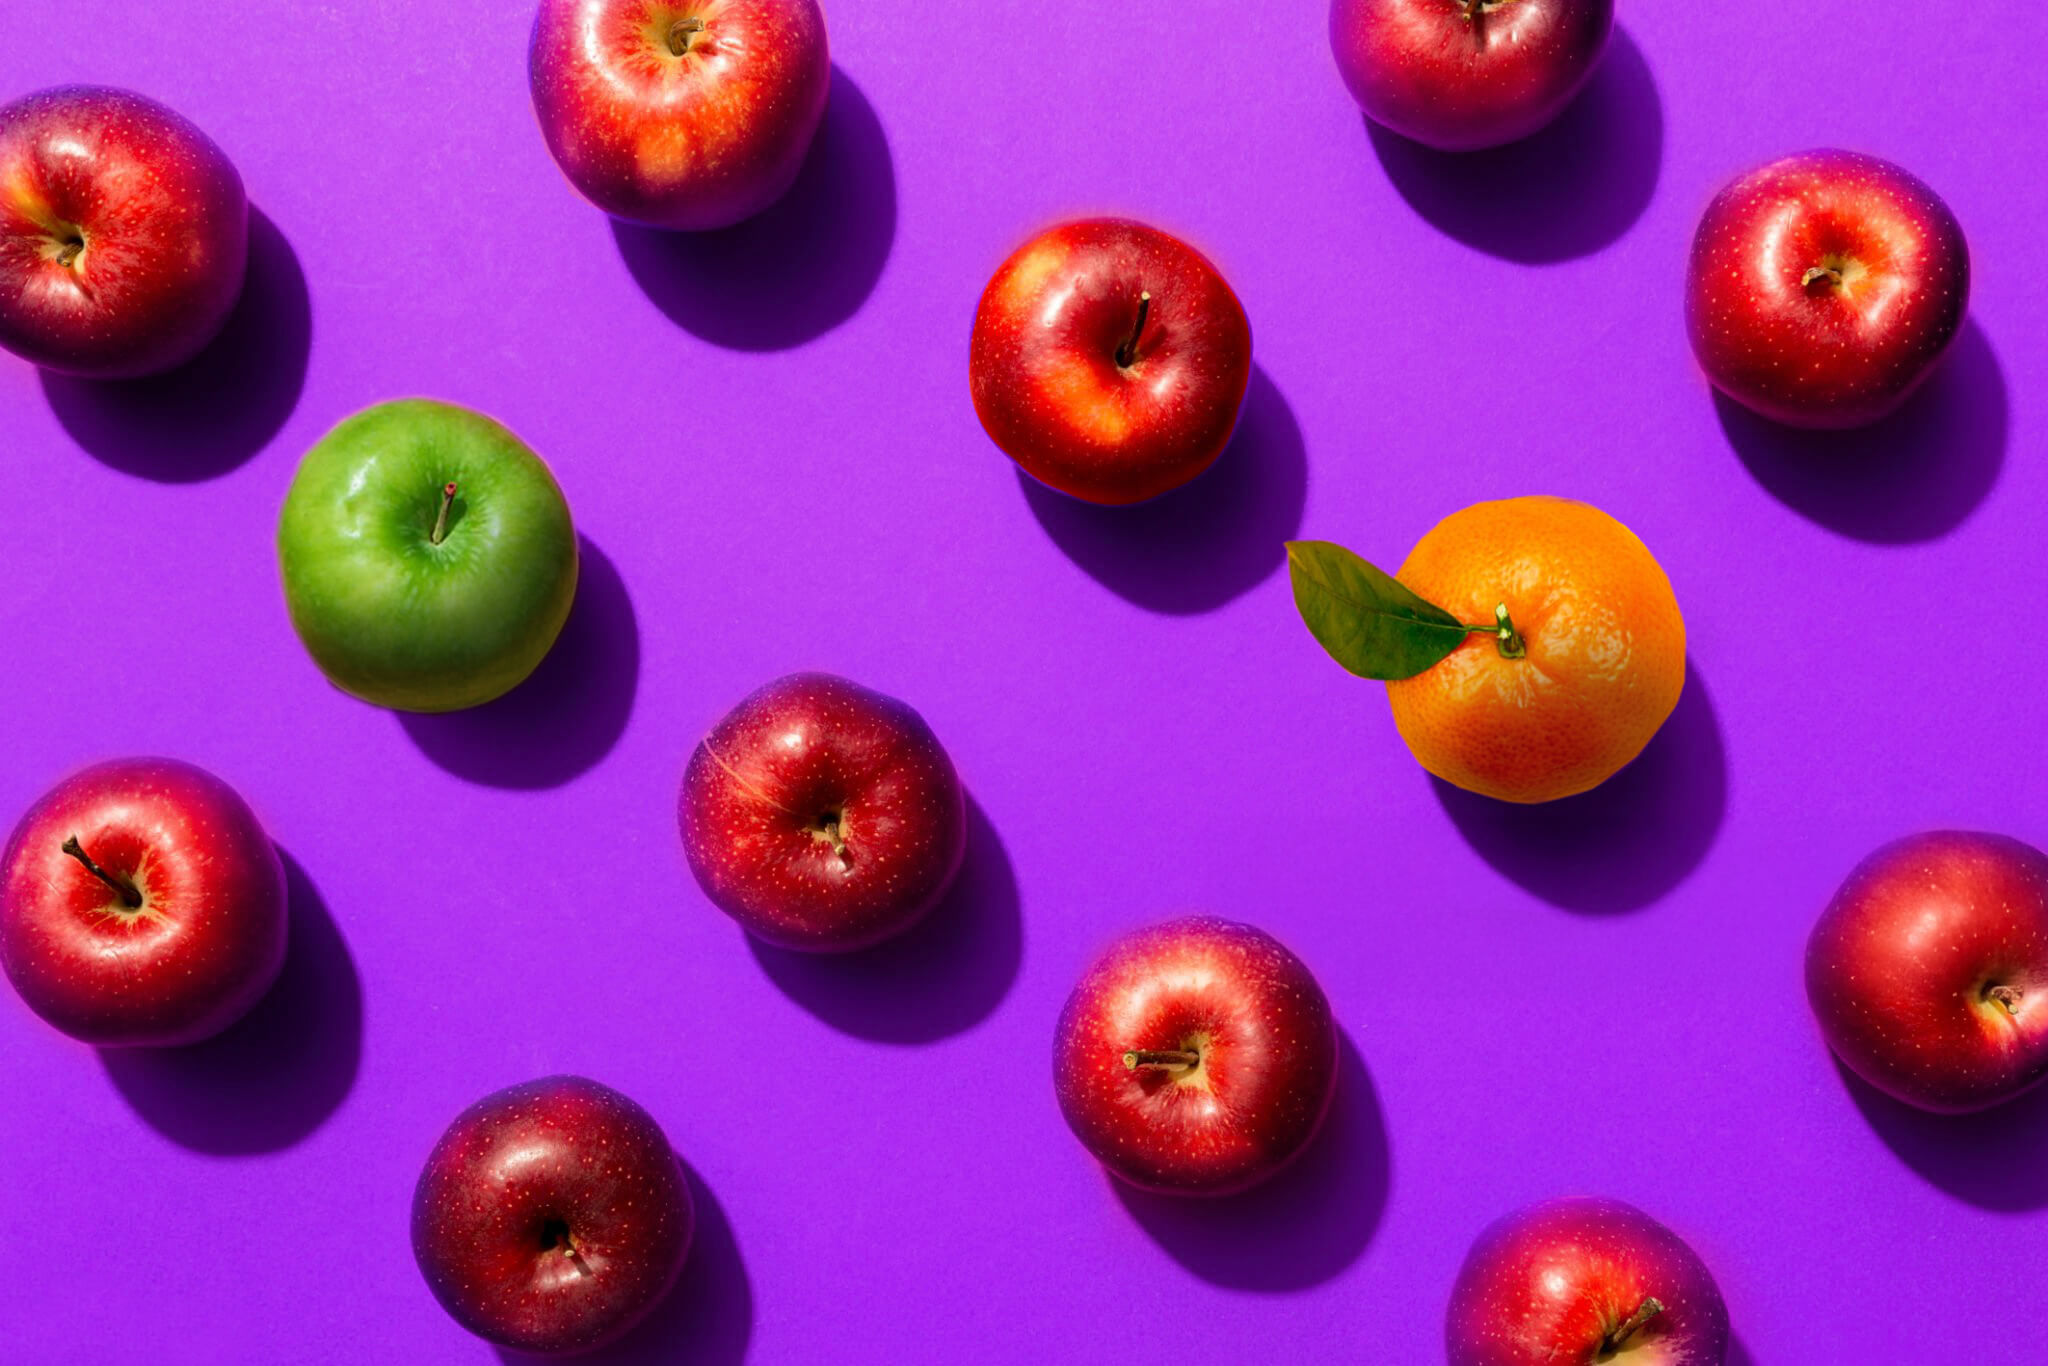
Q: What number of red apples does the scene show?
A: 11